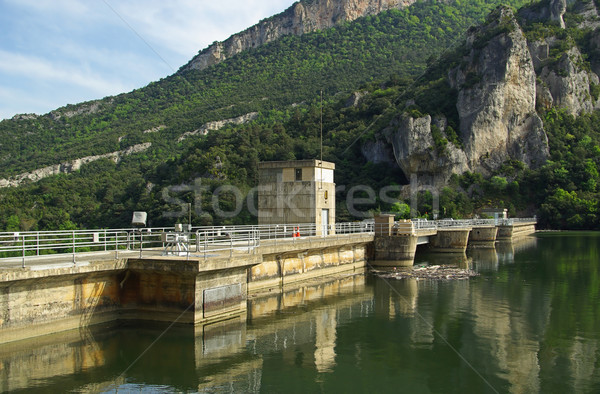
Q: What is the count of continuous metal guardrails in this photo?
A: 2